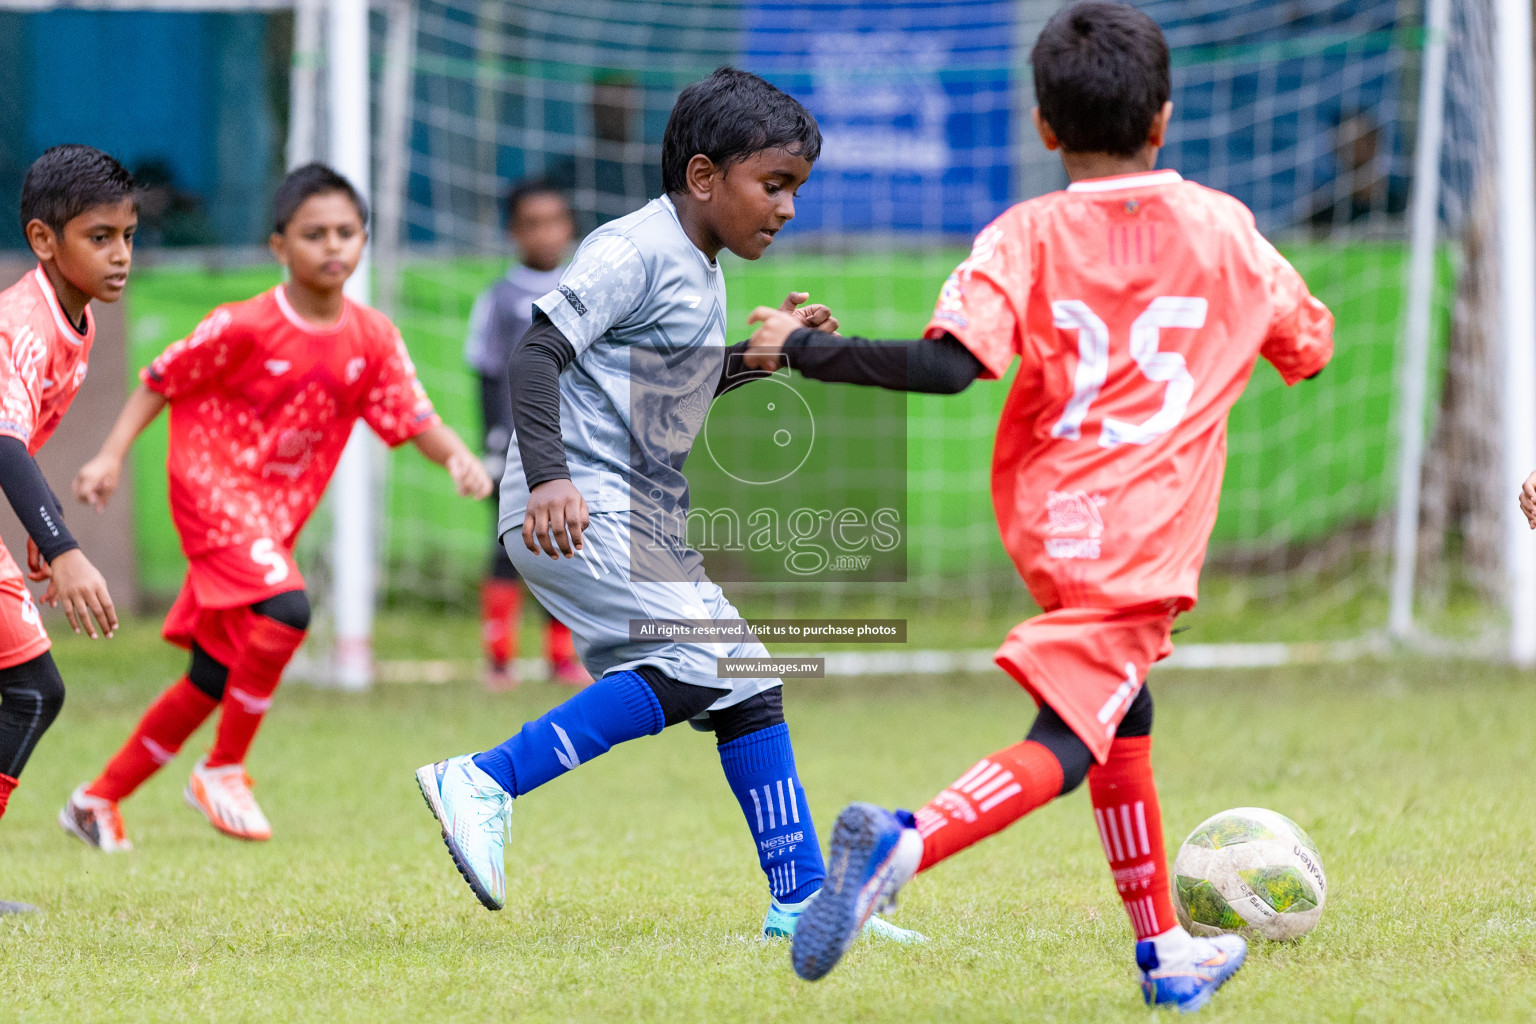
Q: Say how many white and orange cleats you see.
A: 2